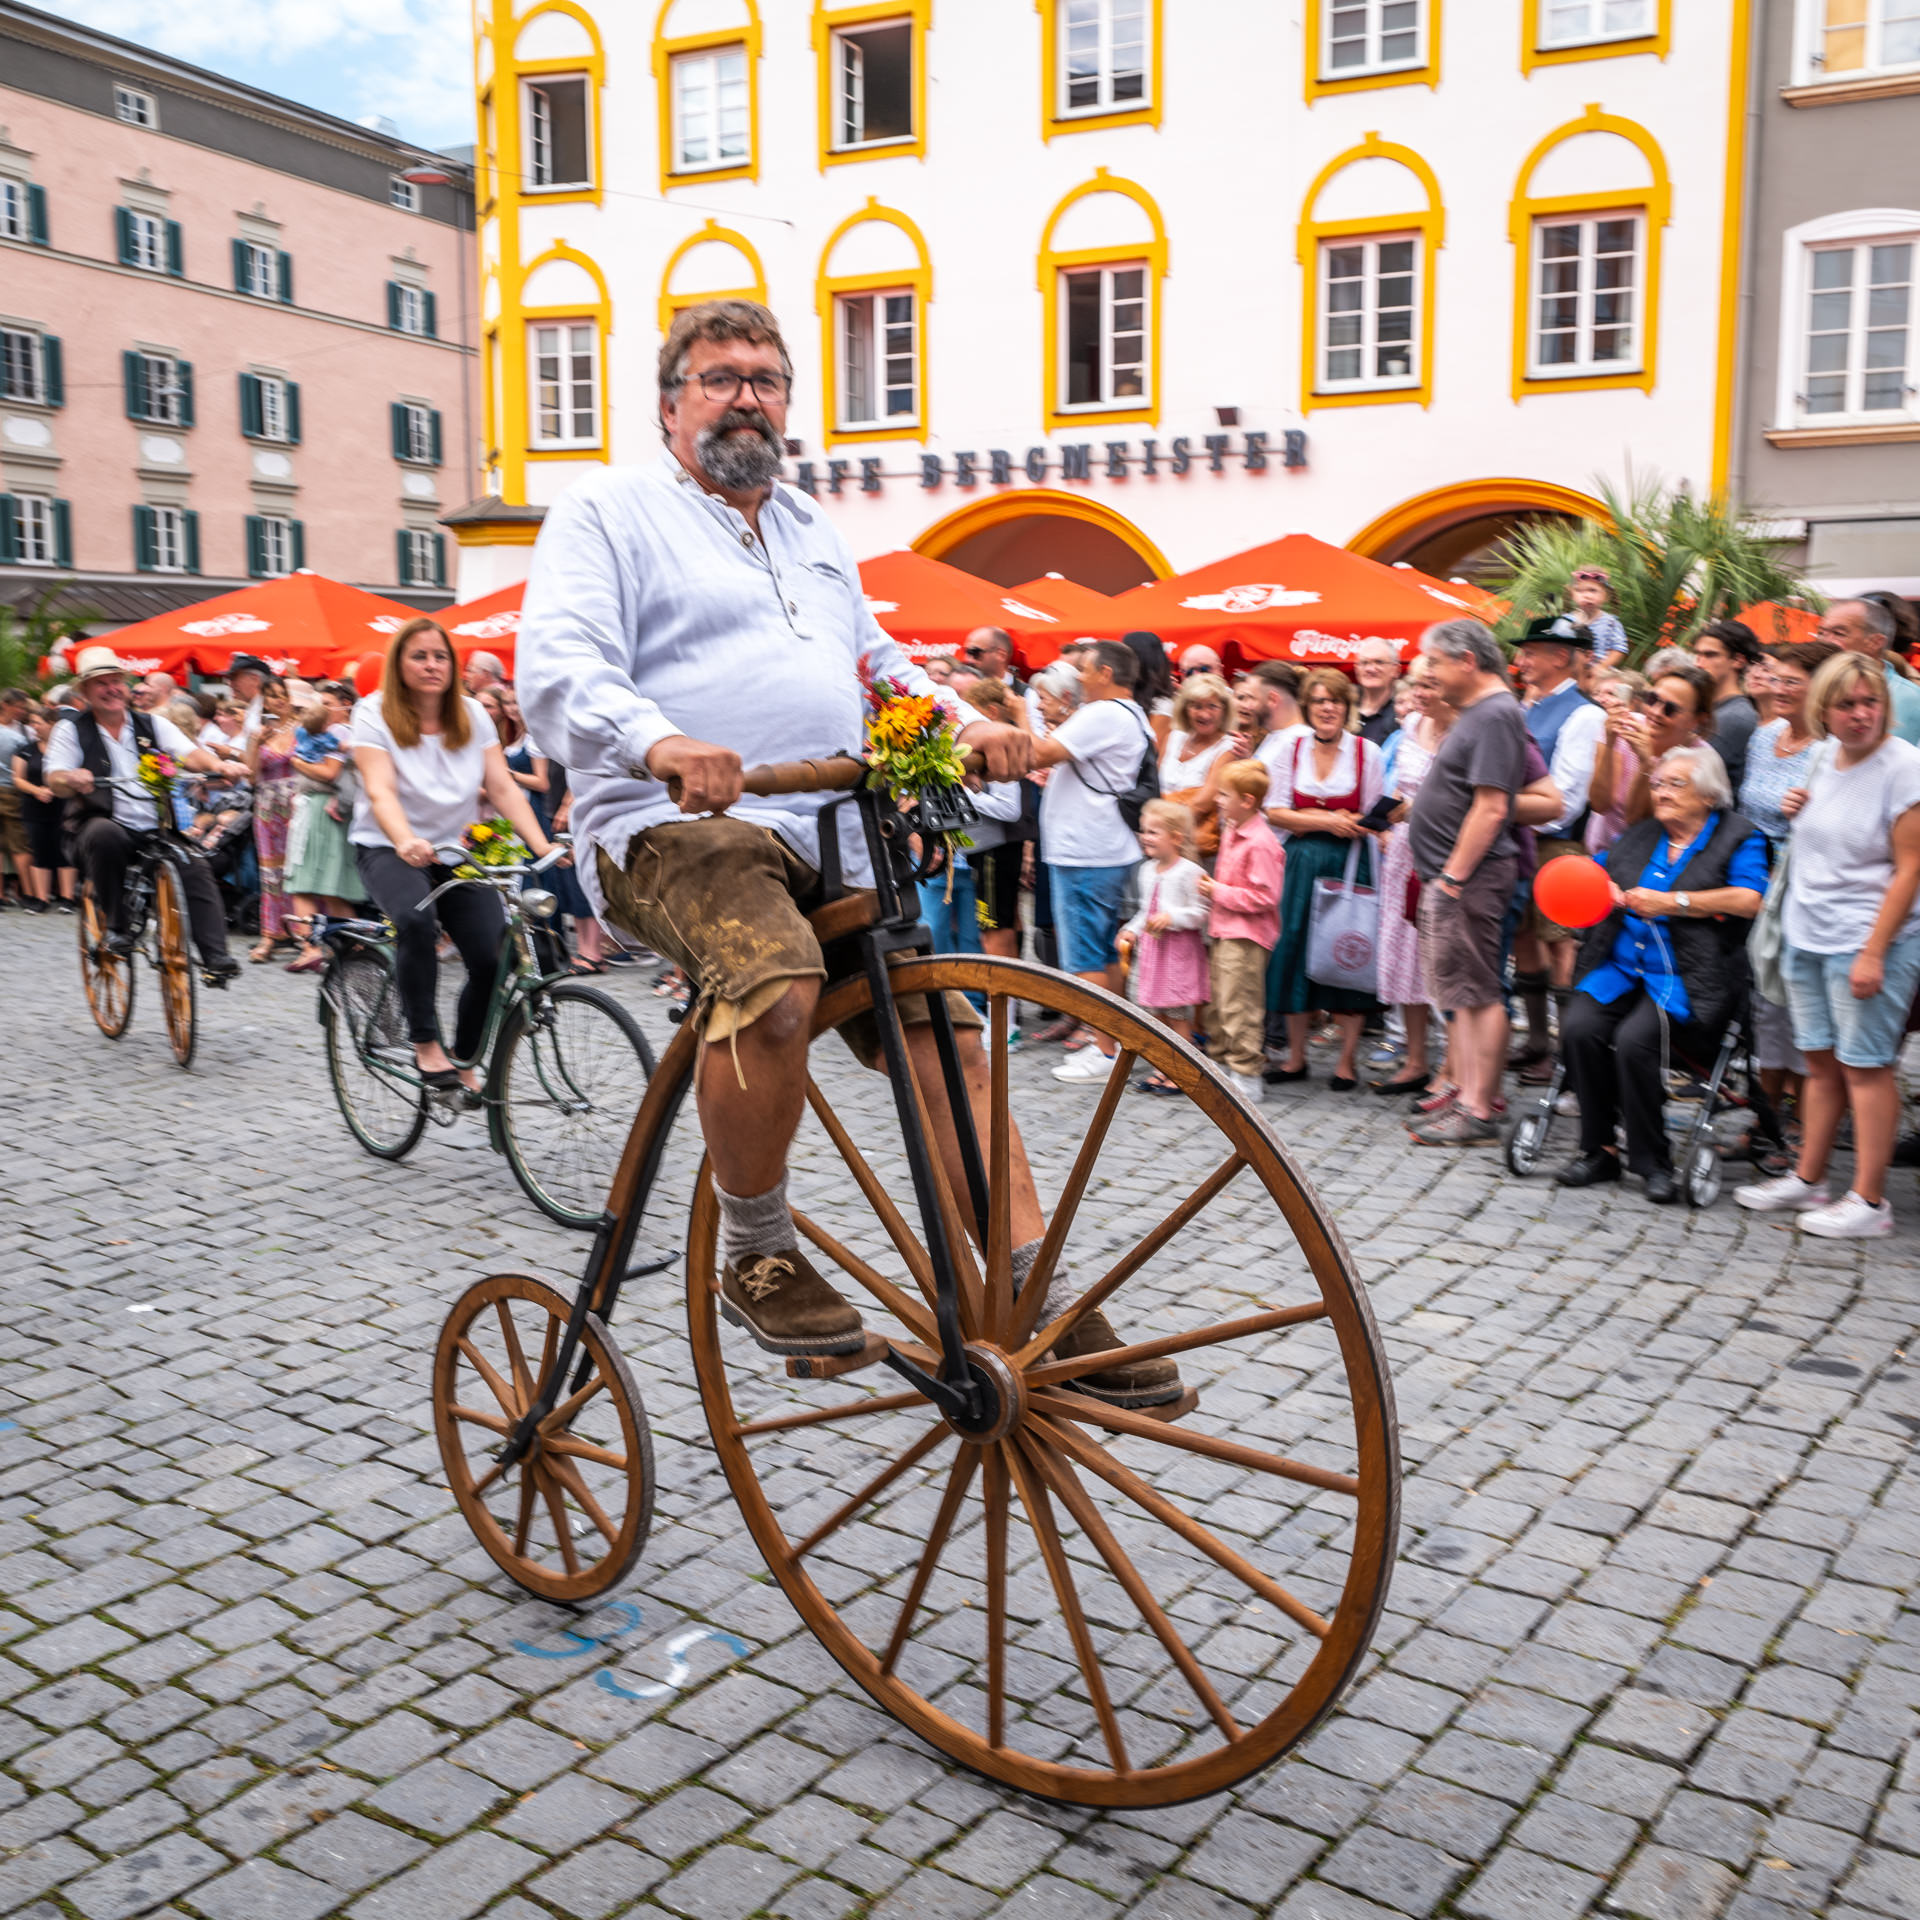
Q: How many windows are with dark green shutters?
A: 12